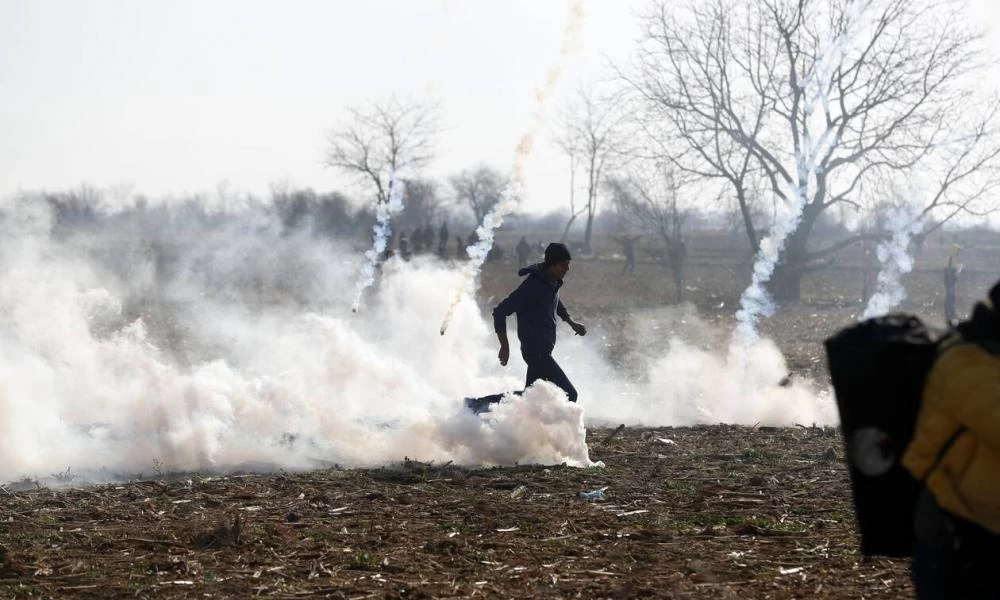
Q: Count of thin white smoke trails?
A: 4